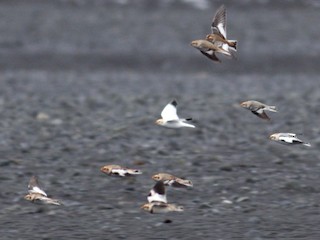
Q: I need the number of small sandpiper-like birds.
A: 9